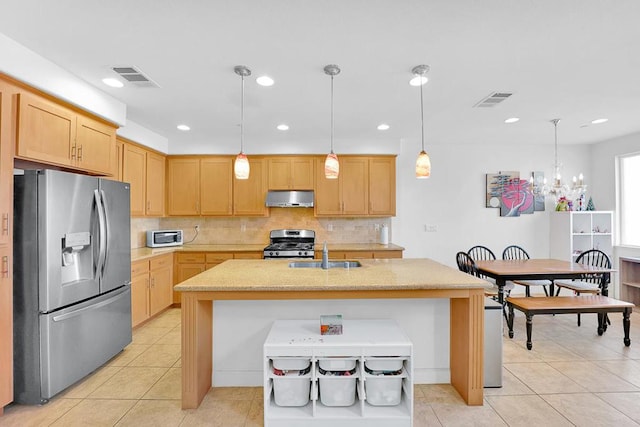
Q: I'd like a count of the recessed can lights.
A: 8